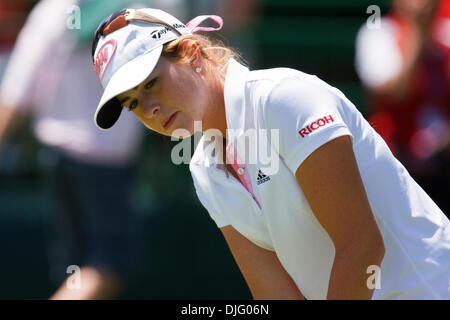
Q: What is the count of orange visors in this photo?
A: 0